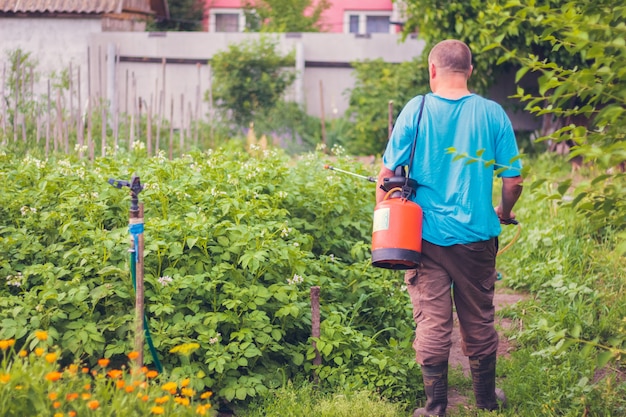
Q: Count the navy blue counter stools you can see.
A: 0